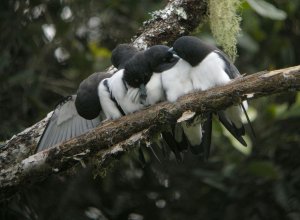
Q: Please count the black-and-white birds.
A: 5